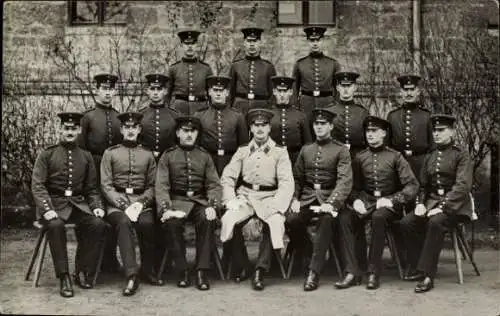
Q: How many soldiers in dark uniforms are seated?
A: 6